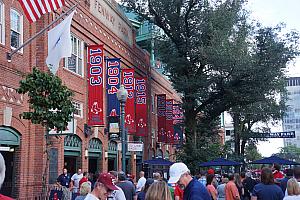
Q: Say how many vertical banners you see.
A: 7